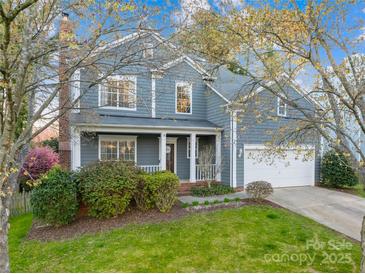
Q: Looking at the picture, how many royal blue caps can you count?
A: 0